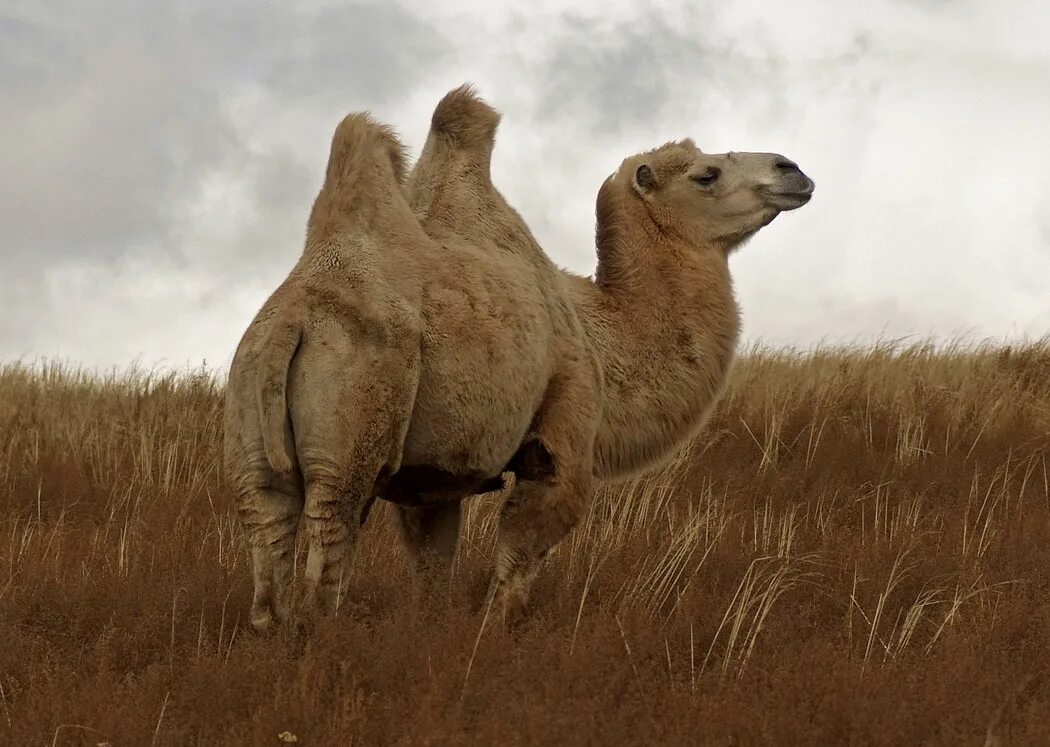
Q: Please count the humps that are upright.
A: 2